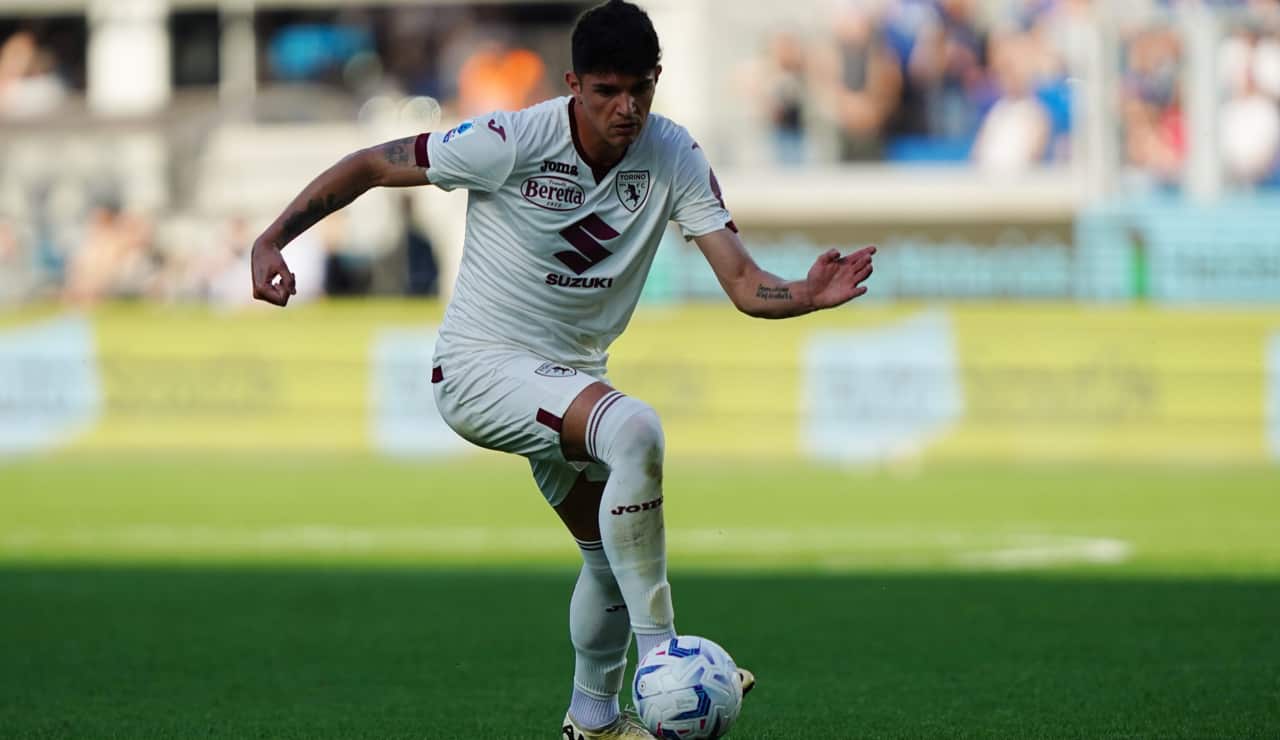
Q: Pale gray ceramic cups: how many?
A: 0